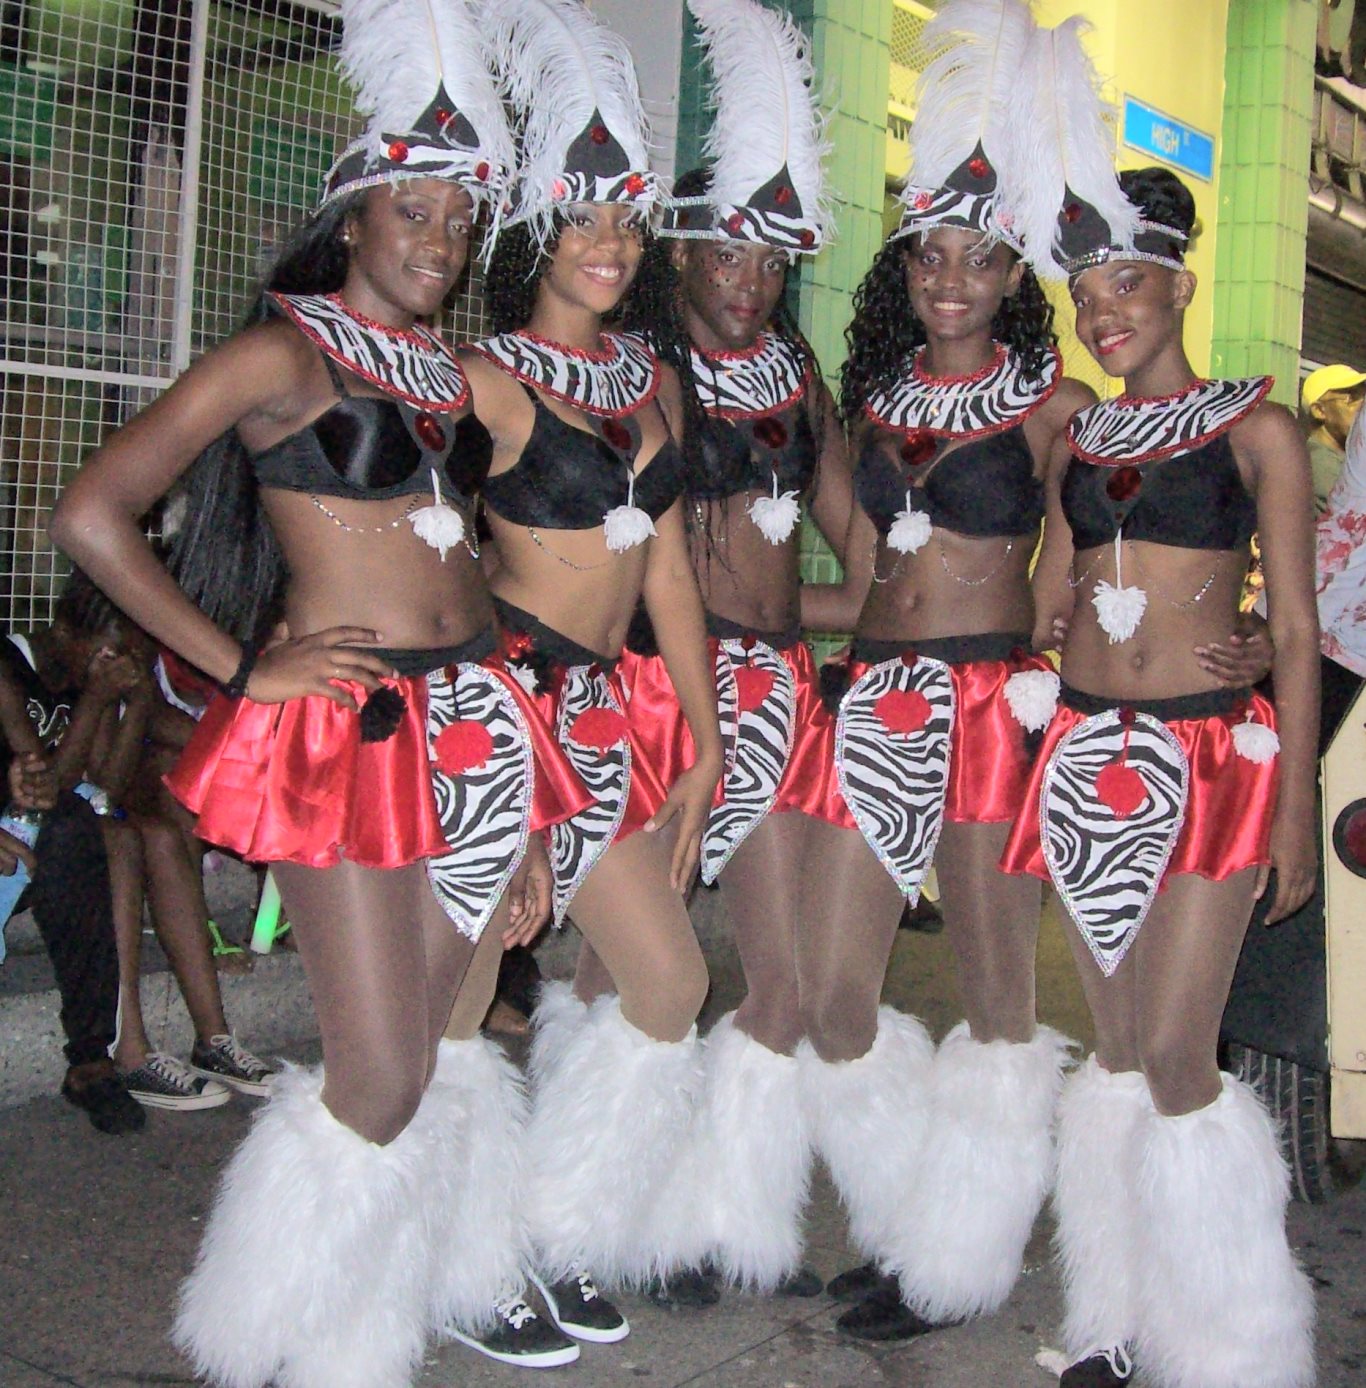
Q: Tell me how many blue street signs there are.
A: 1